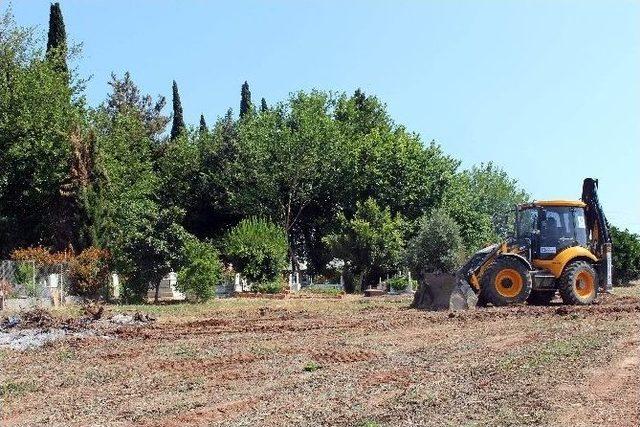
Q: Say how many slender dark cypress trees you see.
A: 5